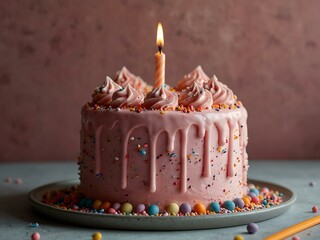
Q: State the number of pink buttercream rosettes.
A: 7